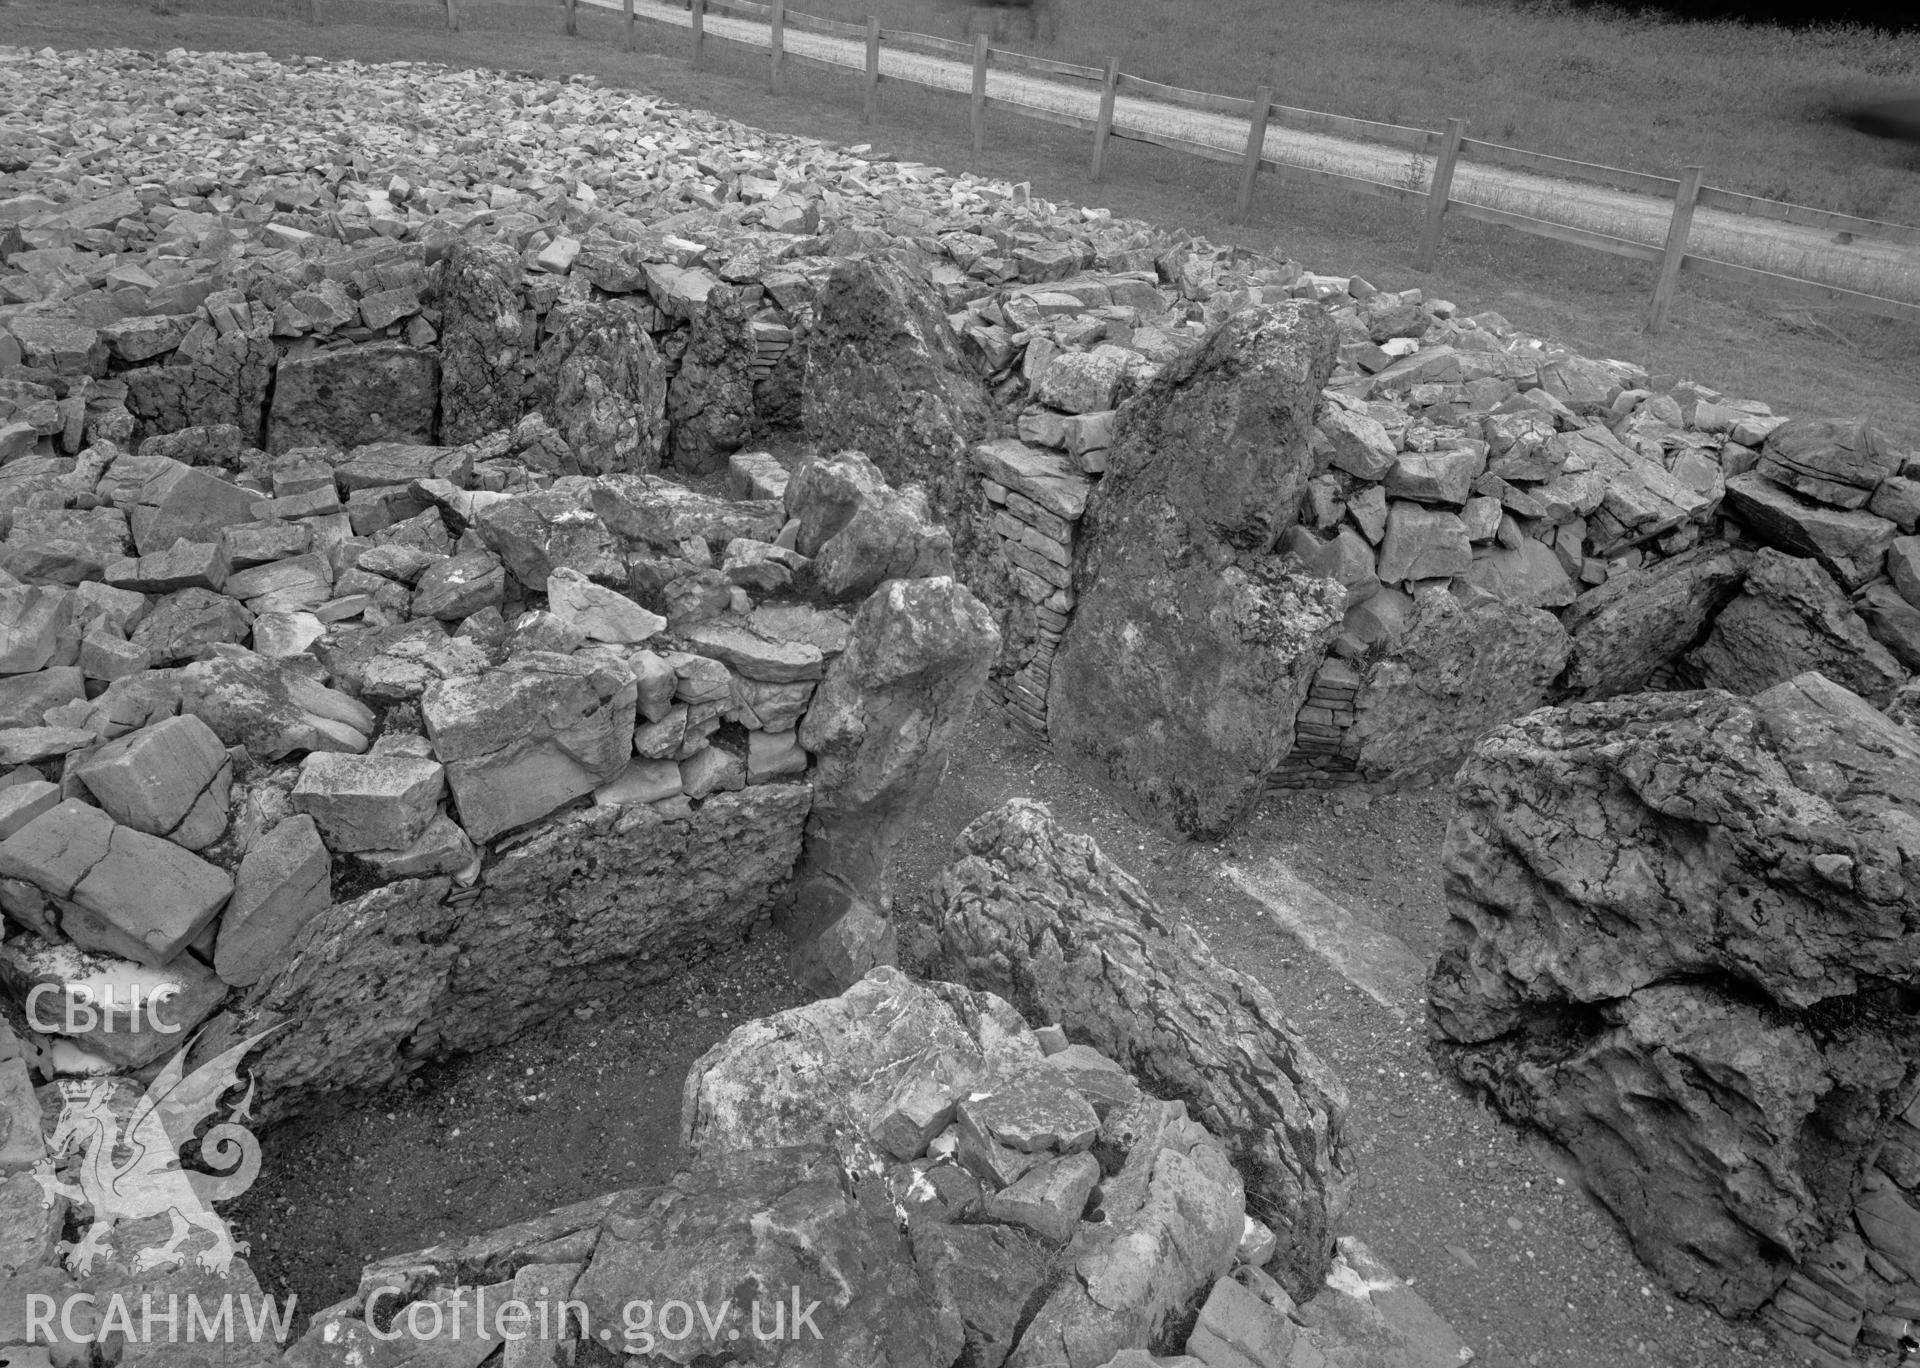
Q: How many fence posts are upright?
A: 12